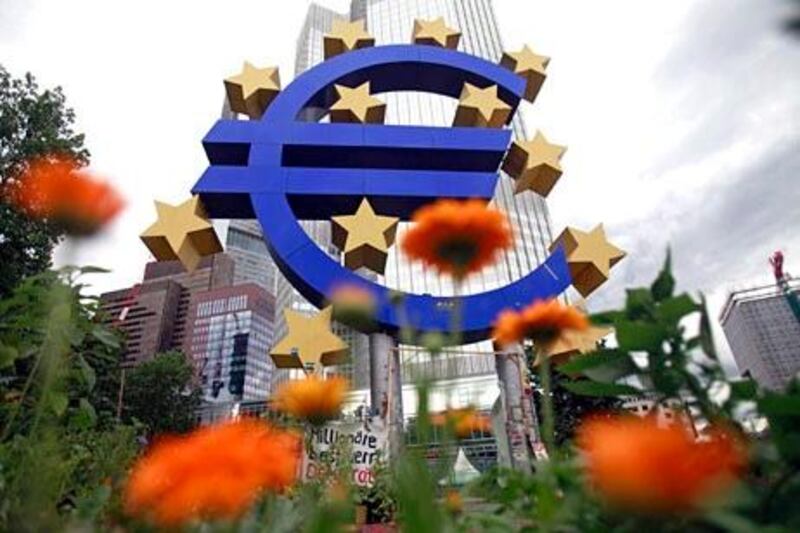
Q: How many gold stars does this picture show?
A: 12